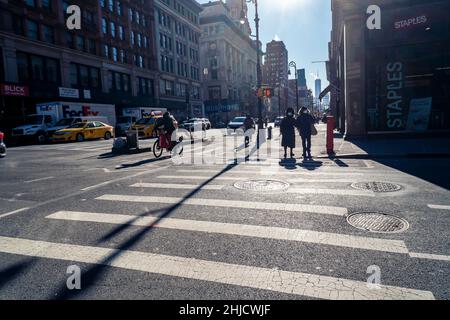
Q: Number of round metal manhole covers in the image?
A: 3